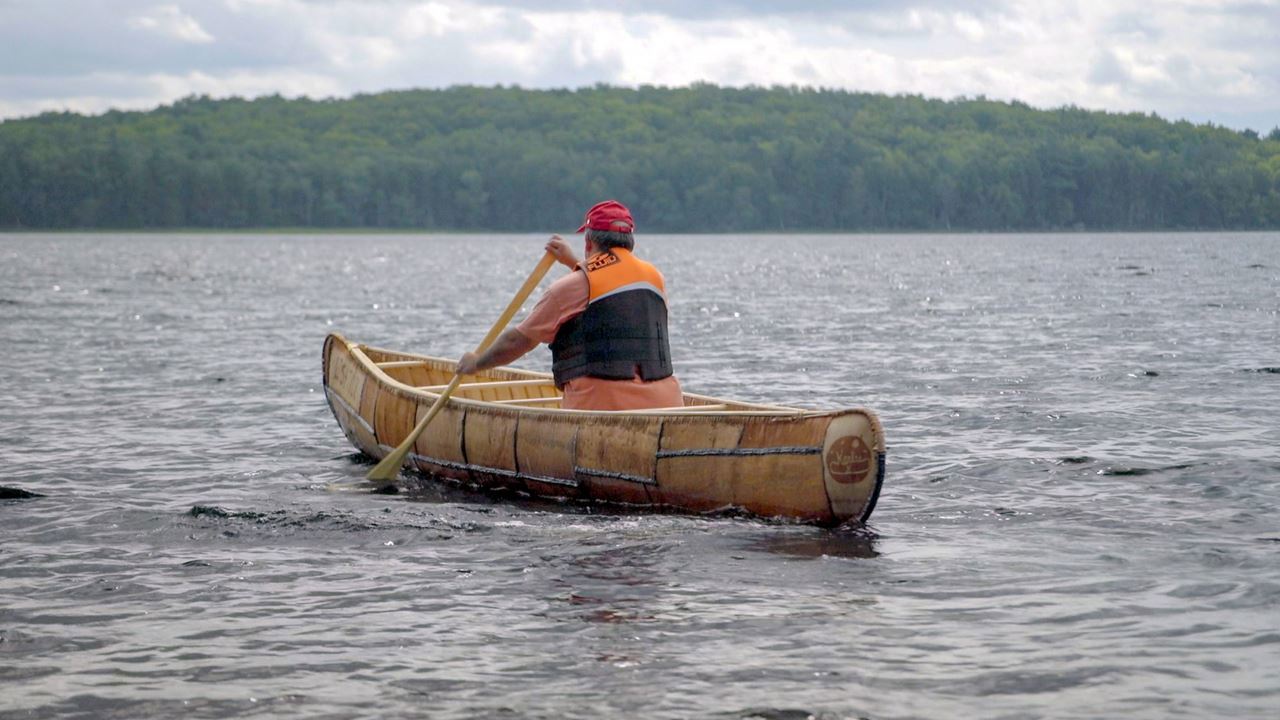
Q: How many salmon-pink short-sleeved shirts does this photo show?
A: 1